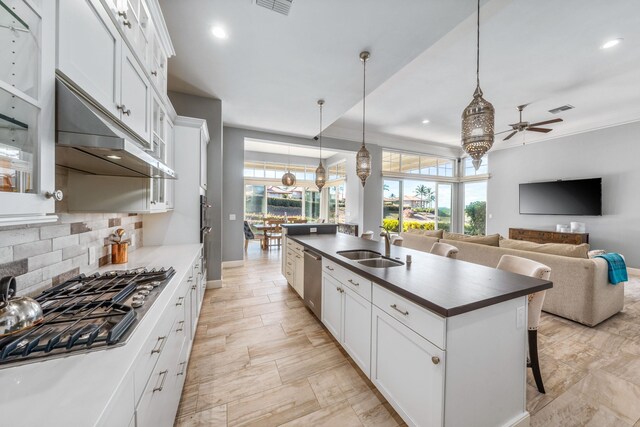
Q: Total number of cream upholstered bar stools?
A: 4